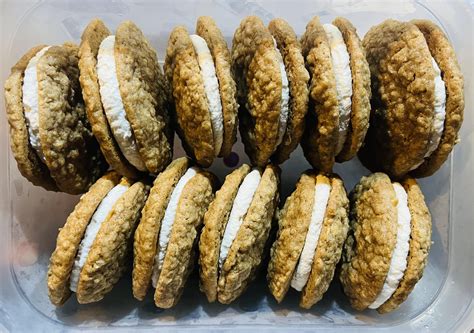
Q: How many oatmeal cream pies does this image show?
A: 11